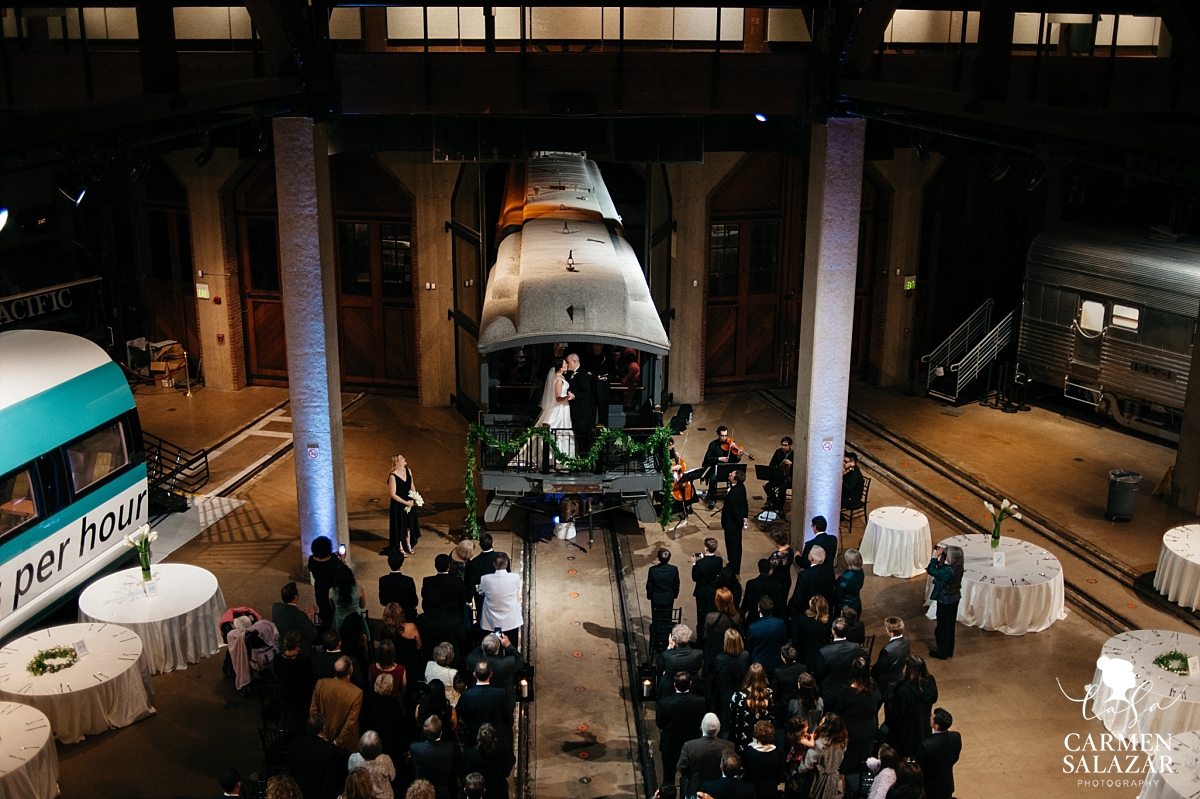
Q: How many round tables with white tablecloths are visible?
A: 8